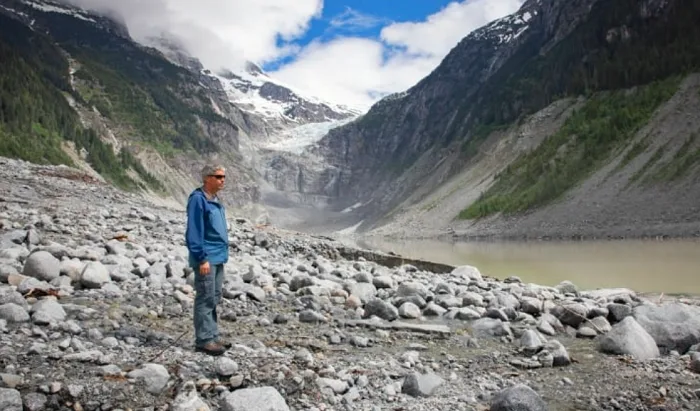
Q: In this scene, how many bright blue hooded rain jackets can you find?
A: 1